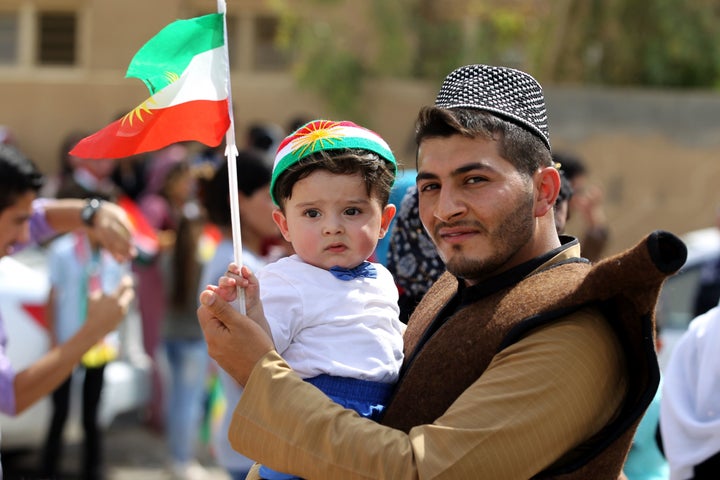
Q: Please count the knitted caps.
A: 2